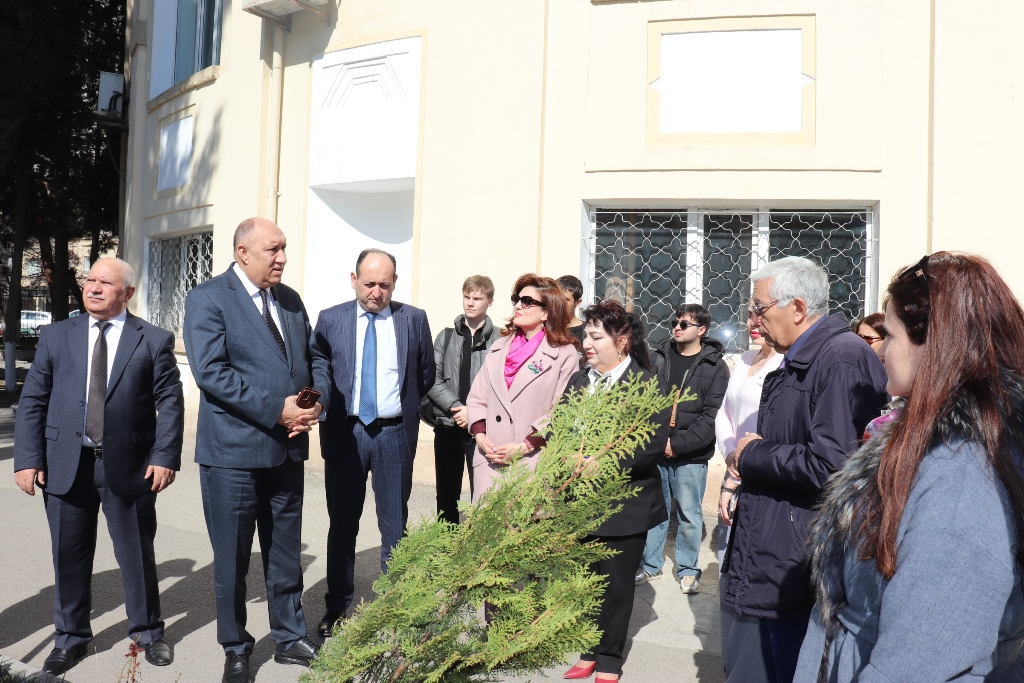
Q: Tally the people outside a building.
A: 12